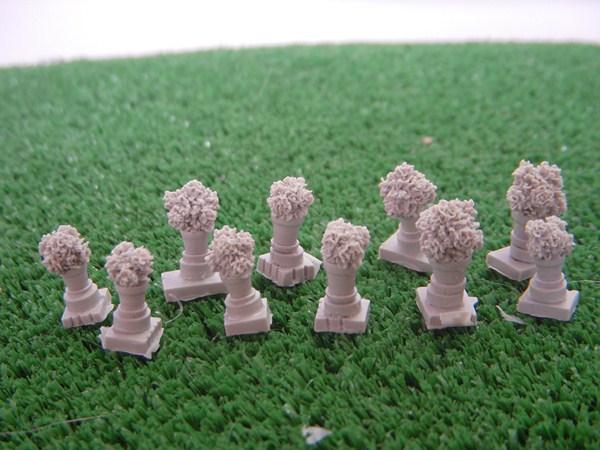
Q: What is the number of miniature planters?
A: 10